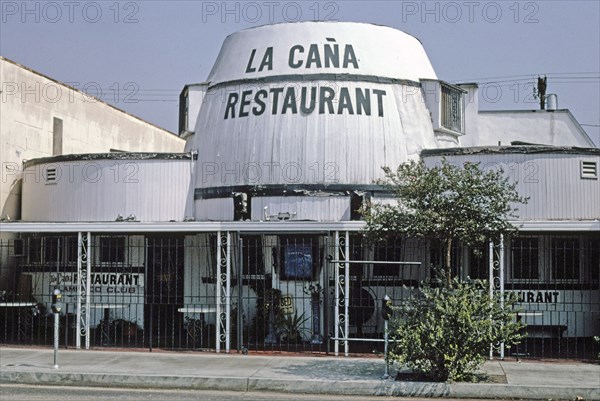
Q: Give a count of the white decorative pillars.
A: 4